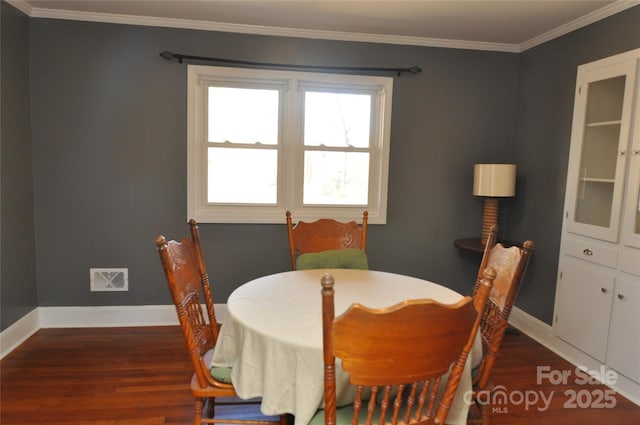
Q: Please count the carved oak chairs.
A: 4